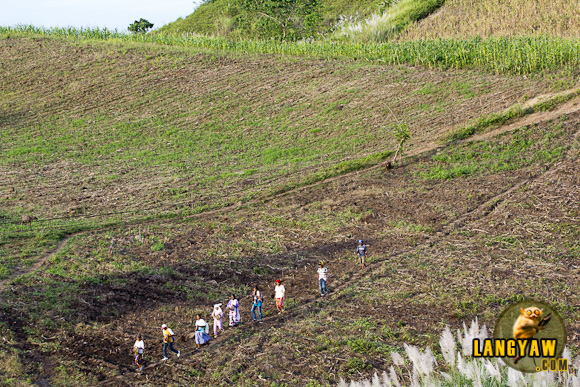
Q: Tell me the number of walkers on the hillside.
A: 9